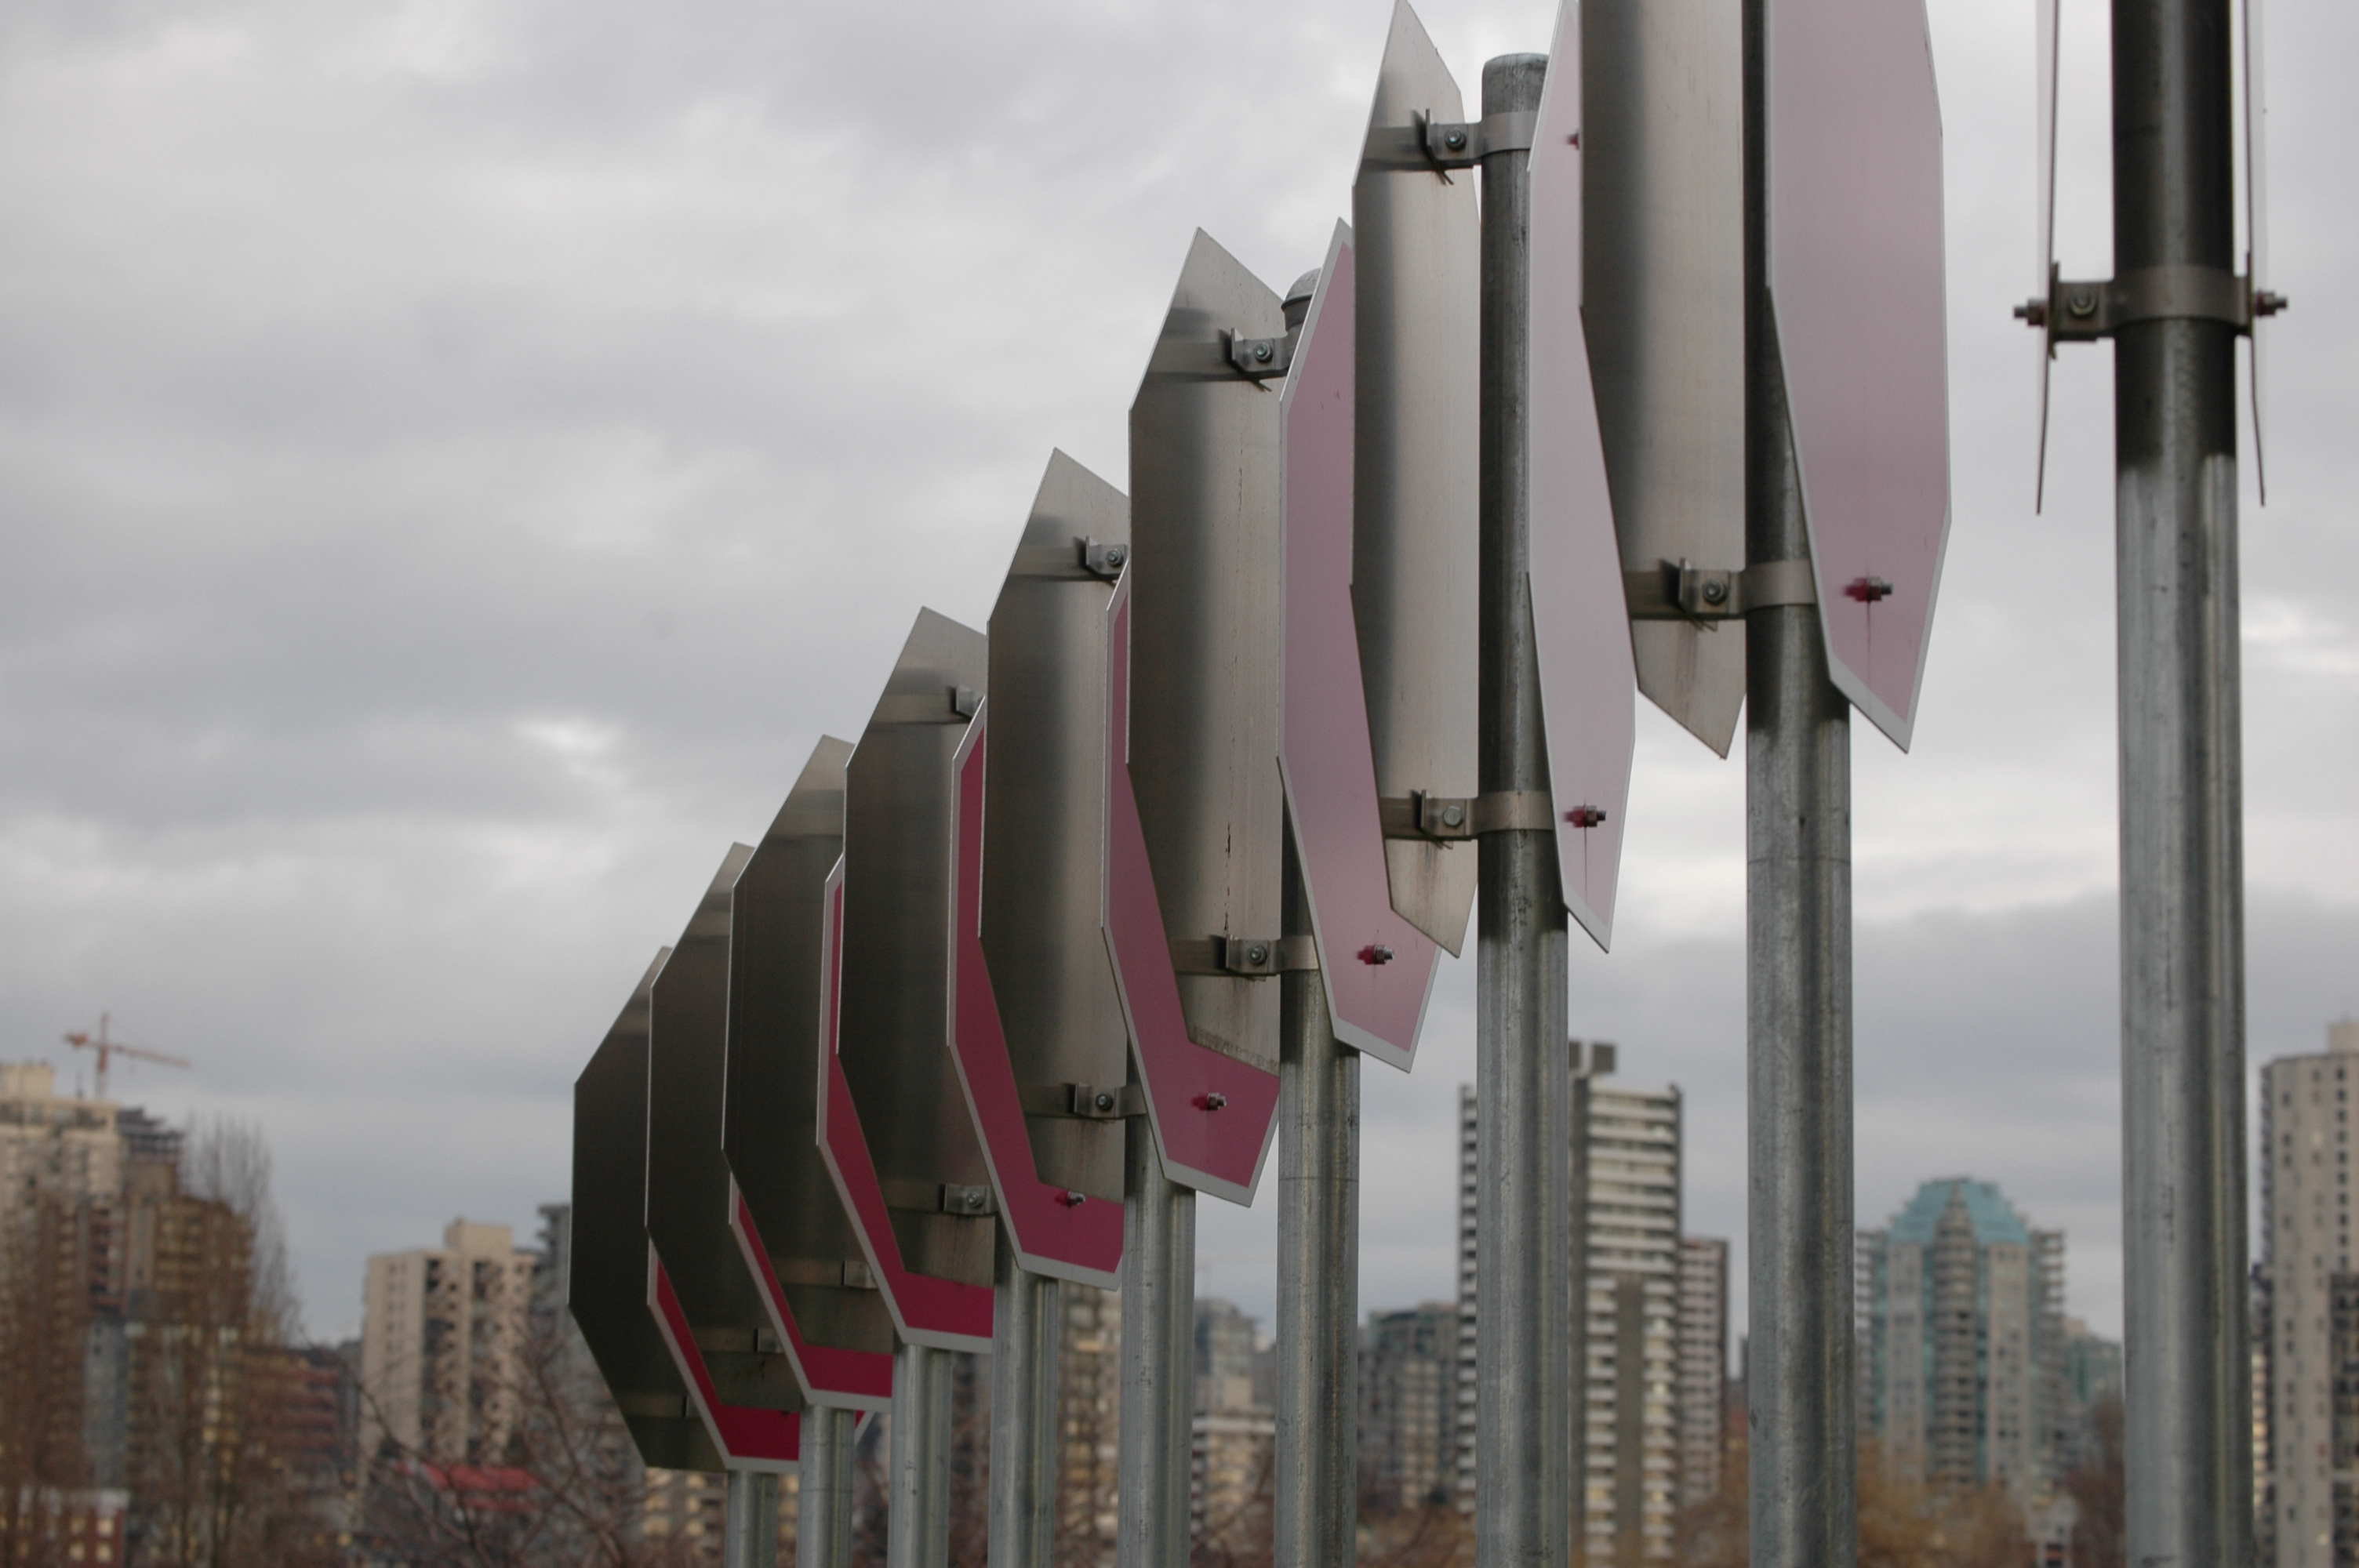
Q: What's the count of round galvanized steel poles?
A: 9